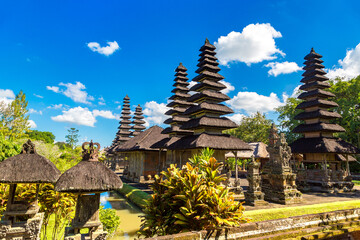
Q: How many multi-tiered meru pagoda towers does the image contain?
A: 5